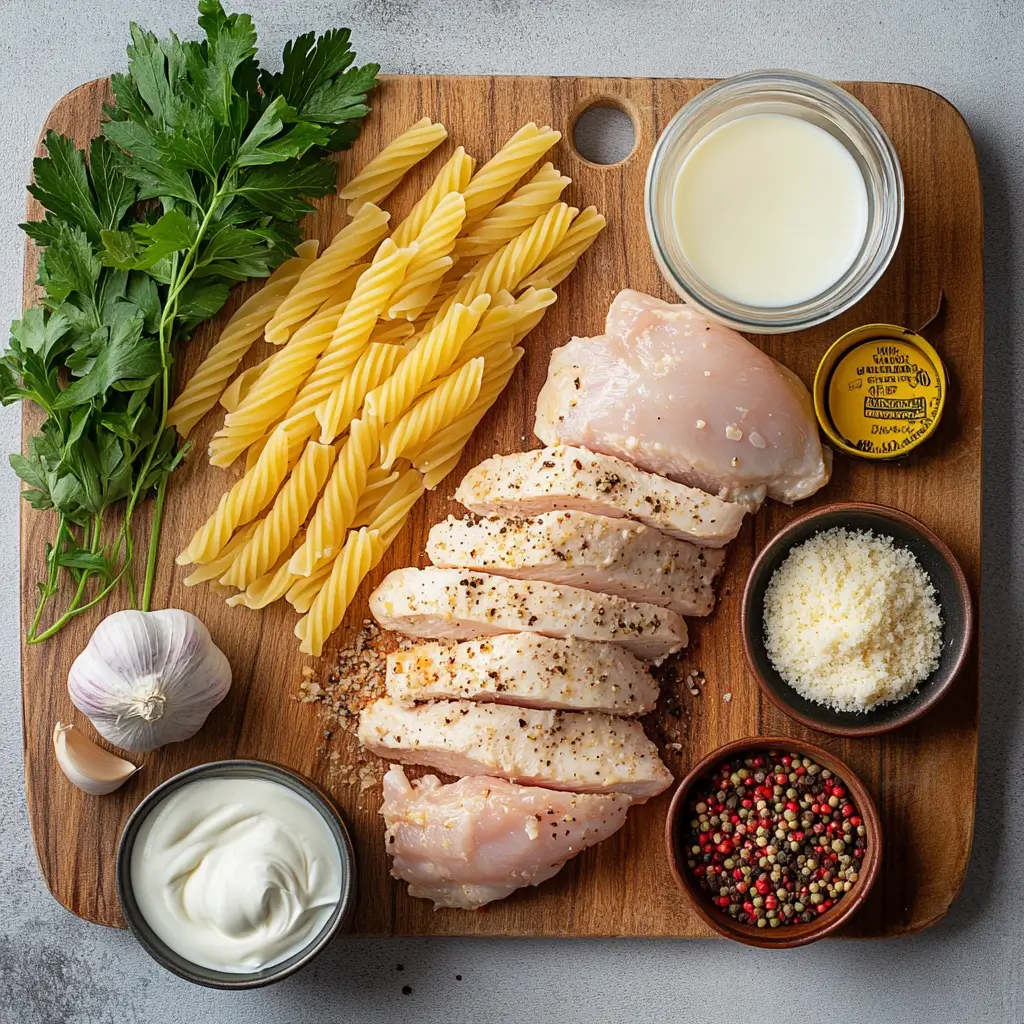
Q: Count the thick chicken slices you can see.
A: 5